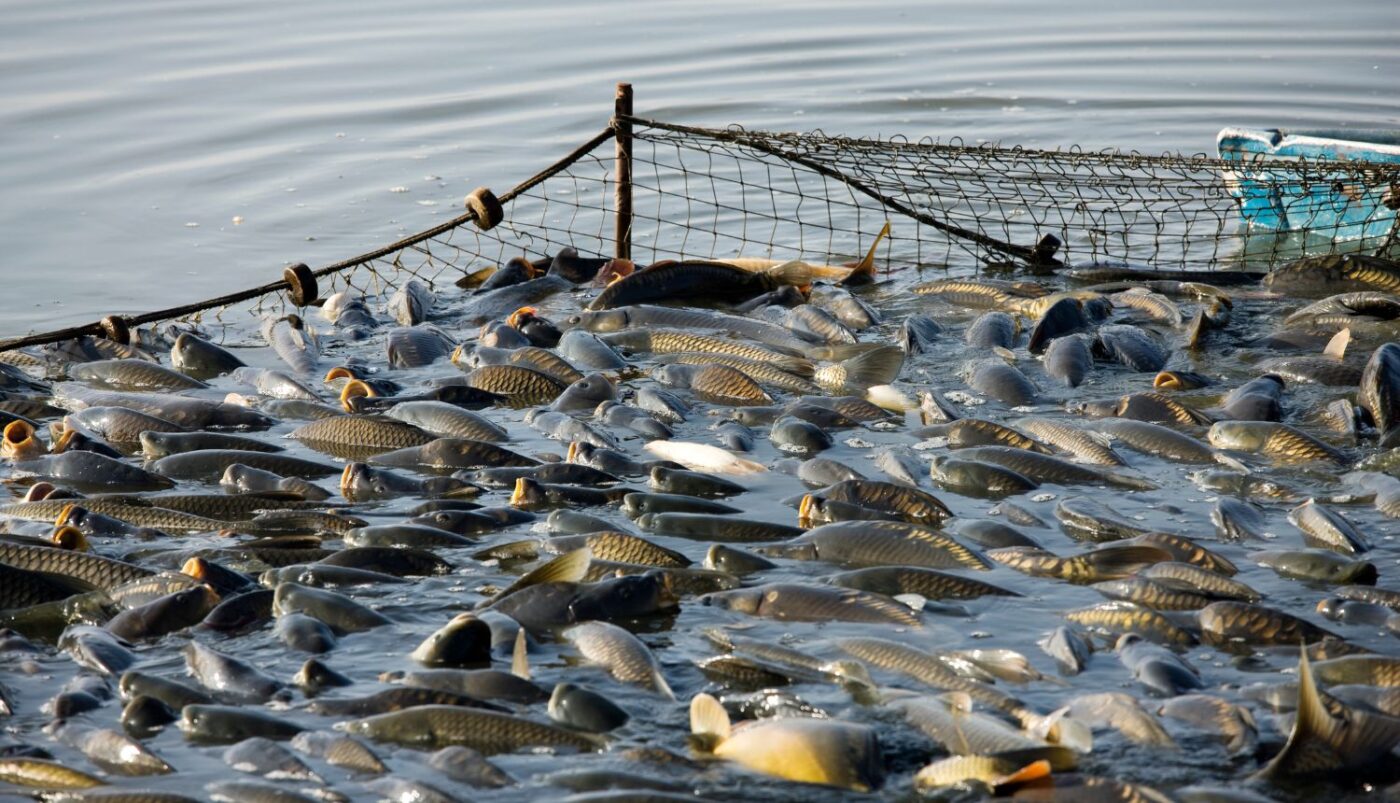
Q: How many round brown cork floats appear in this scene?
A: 3